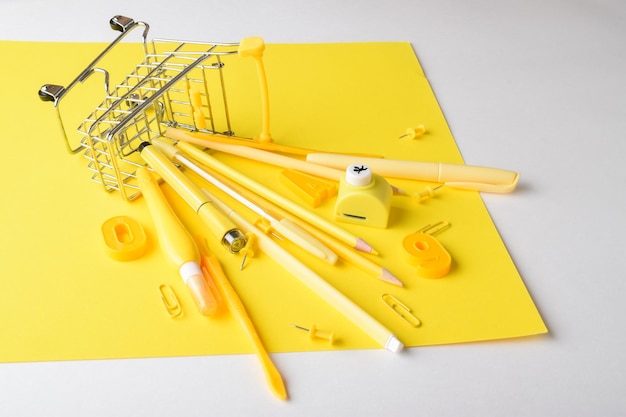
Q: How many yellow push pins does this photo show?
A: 5